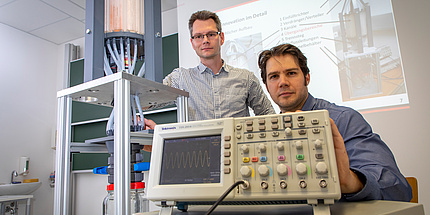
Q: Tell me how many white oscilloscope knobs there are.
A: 11